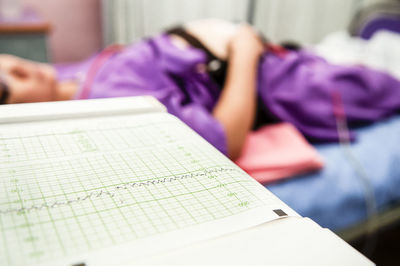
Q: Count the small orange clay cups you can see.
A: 0